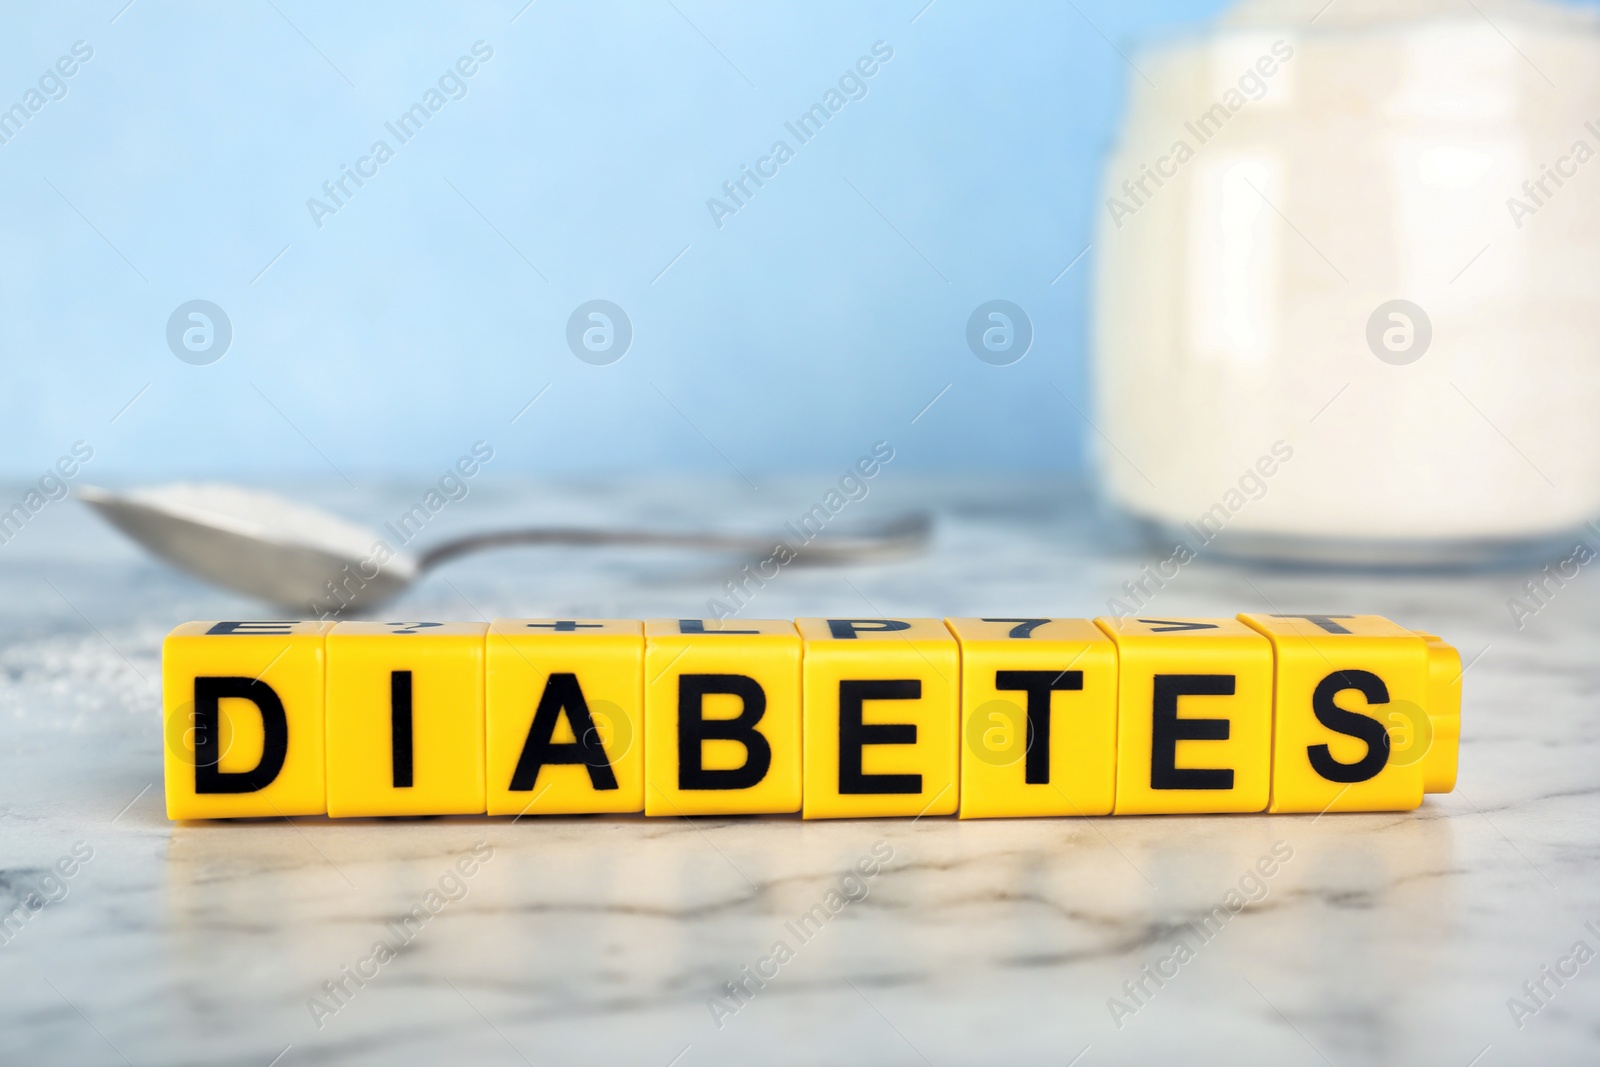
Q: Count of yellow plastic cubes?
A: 8